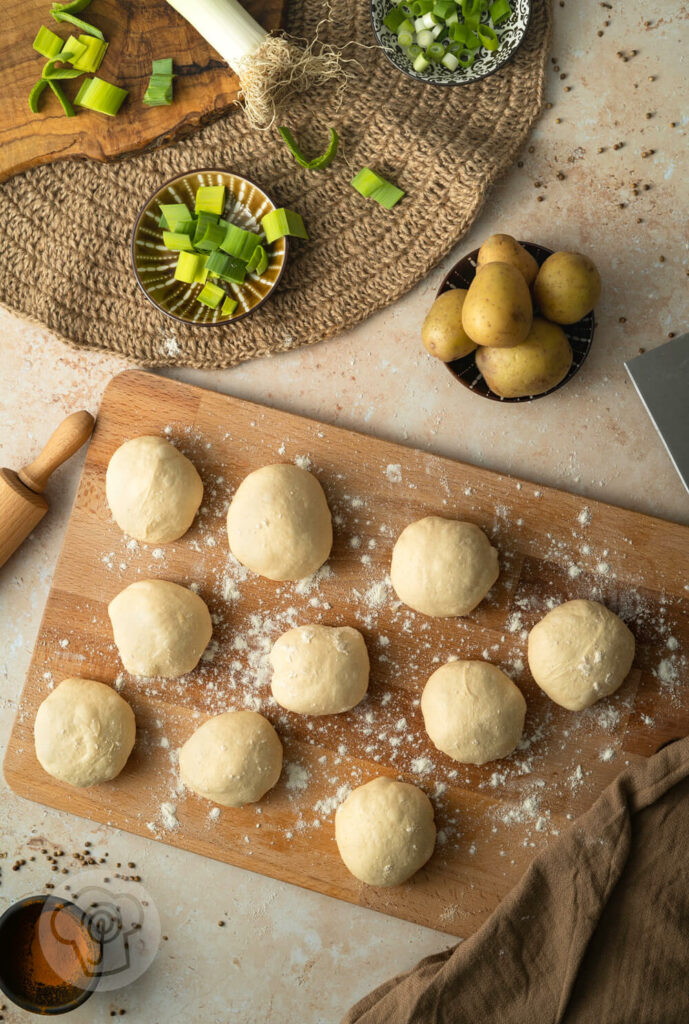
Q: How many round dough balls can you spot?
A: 10